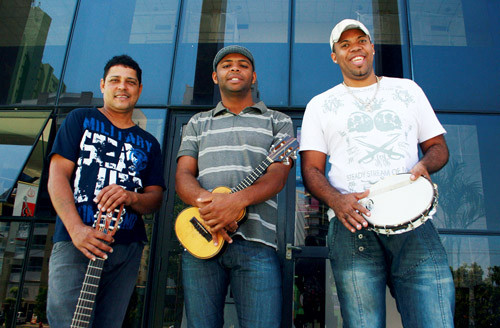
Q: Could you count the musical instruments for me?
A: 3